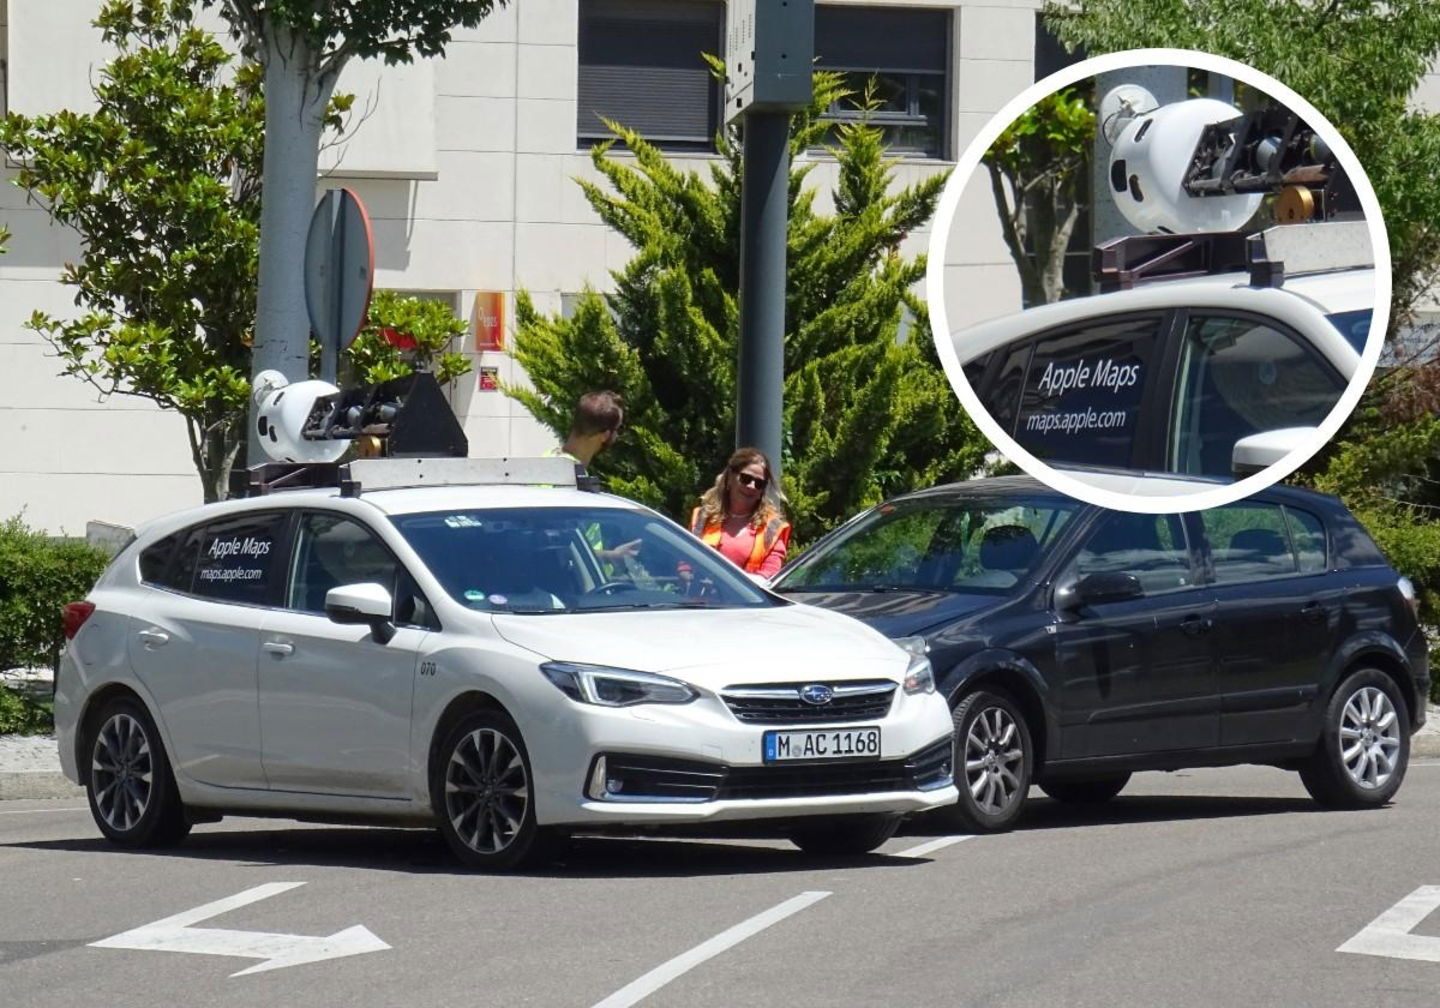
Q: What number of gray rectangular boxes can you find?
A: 1